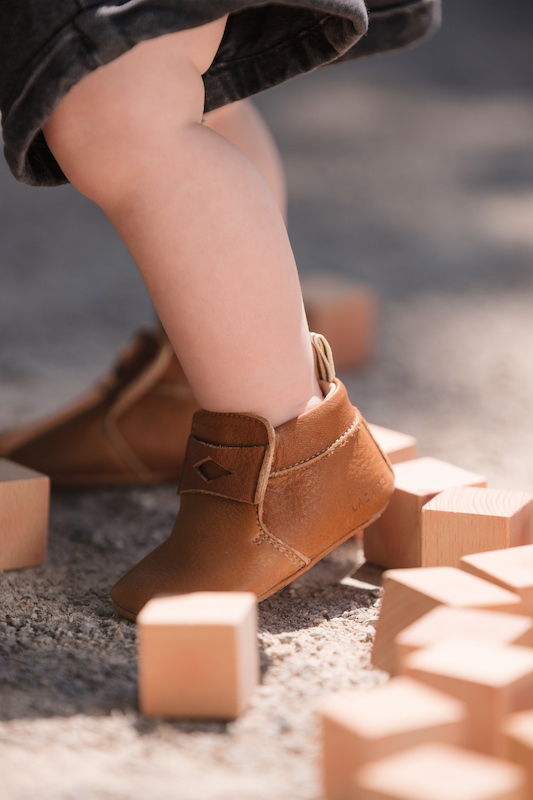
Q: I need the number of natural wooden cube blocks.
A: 13